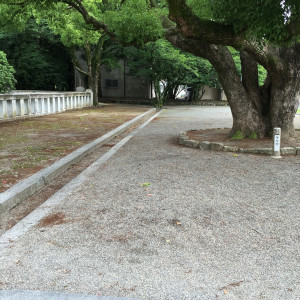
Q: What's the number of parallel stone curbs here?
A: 2